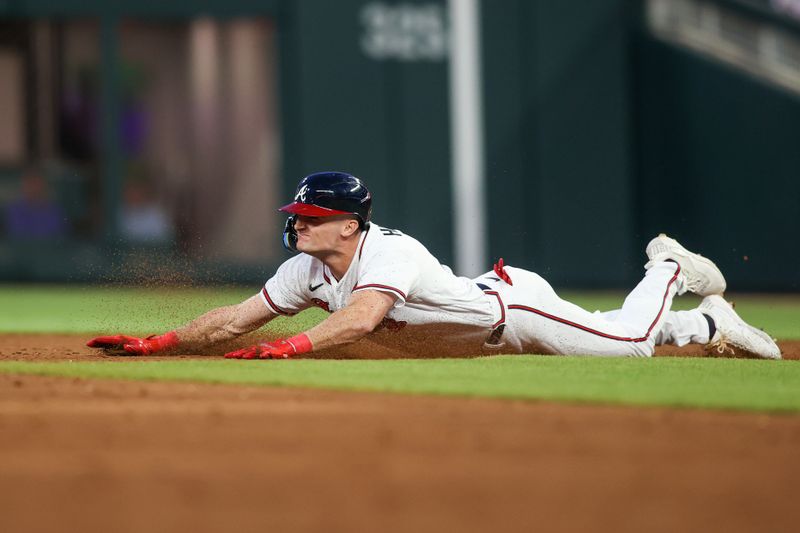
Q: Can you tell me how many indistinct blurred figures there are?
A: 2